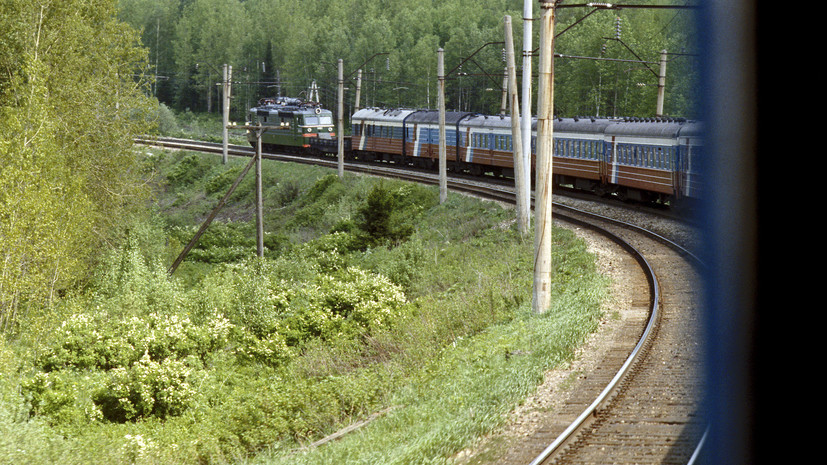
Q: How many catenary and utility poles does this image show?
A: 11